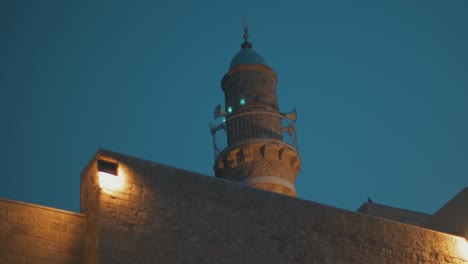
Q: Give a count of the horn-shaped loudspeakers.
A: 4